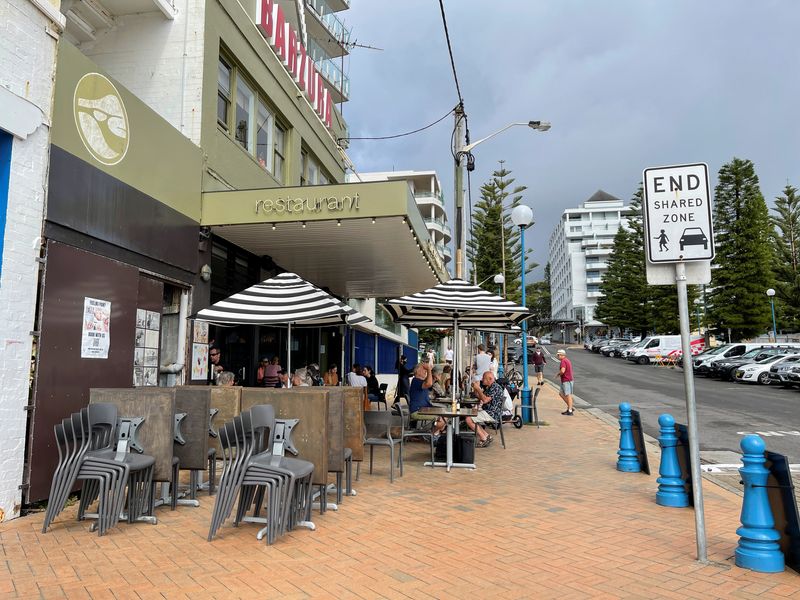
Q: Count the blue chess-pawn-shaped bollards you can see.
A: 3